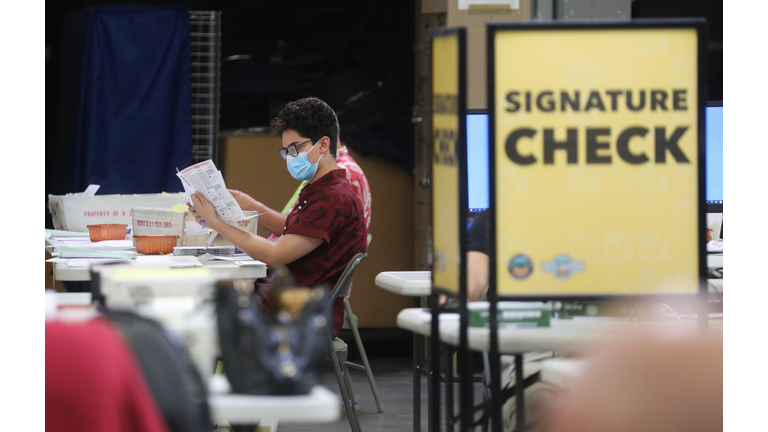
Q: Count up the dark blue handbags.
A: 1